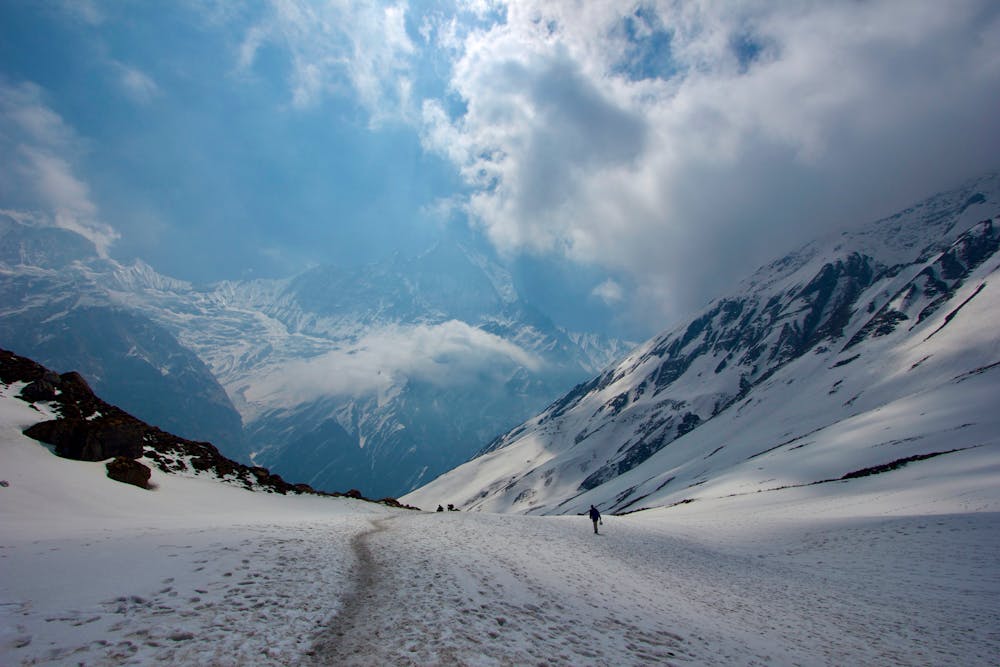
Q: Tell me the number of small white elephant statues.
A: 0